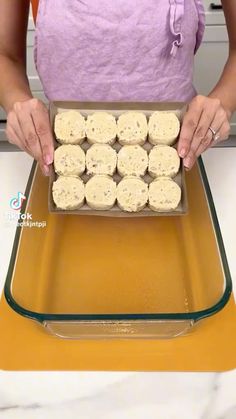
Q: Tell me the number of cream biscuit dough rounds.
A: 12